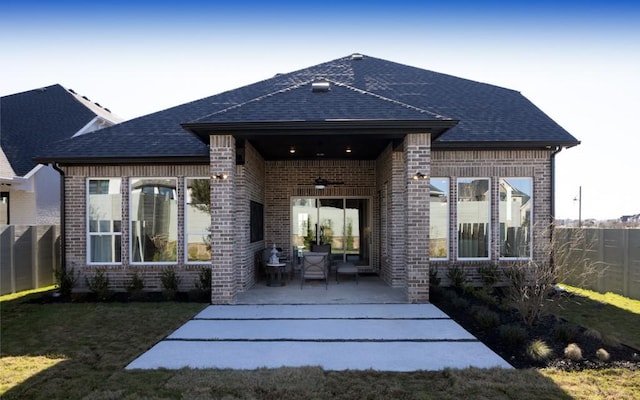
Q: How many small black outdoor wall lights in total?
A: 2